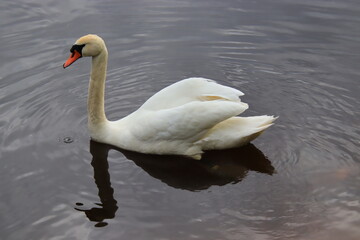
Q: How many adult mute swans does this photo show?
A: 1